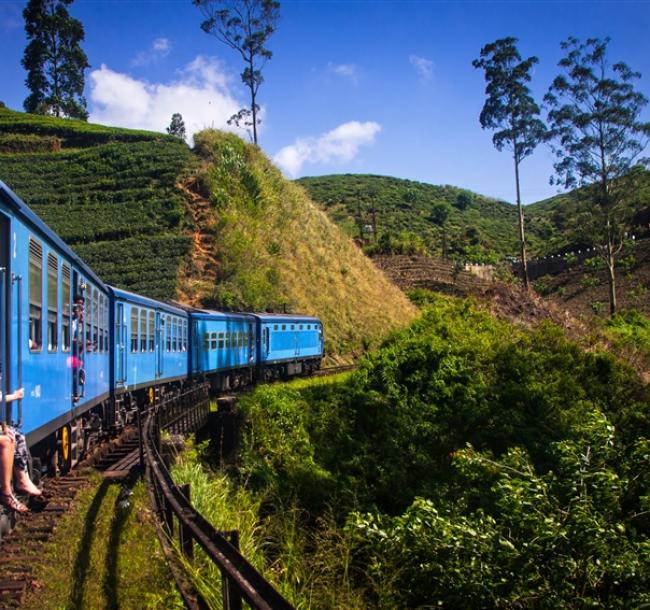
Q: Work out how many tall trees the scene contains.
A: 4